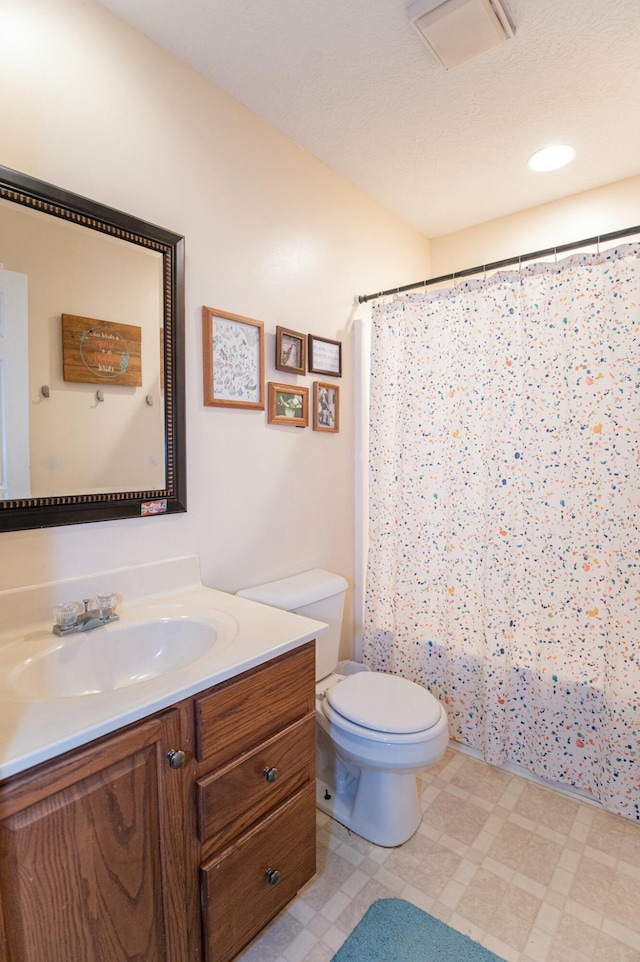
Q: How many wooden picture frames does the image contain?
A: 5